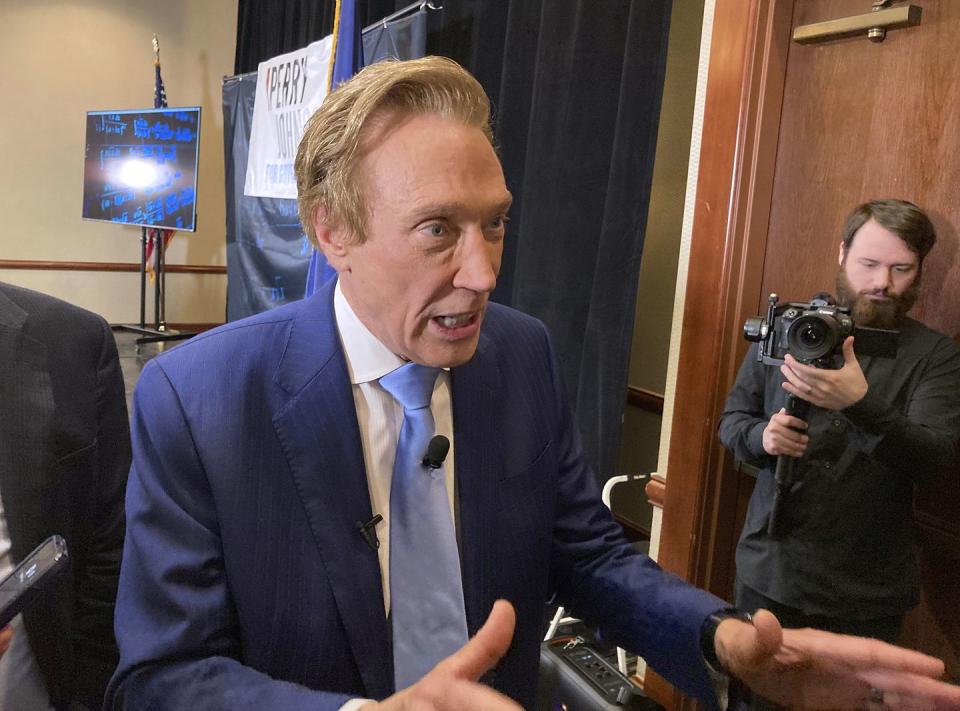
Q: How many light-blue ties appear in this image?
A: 1